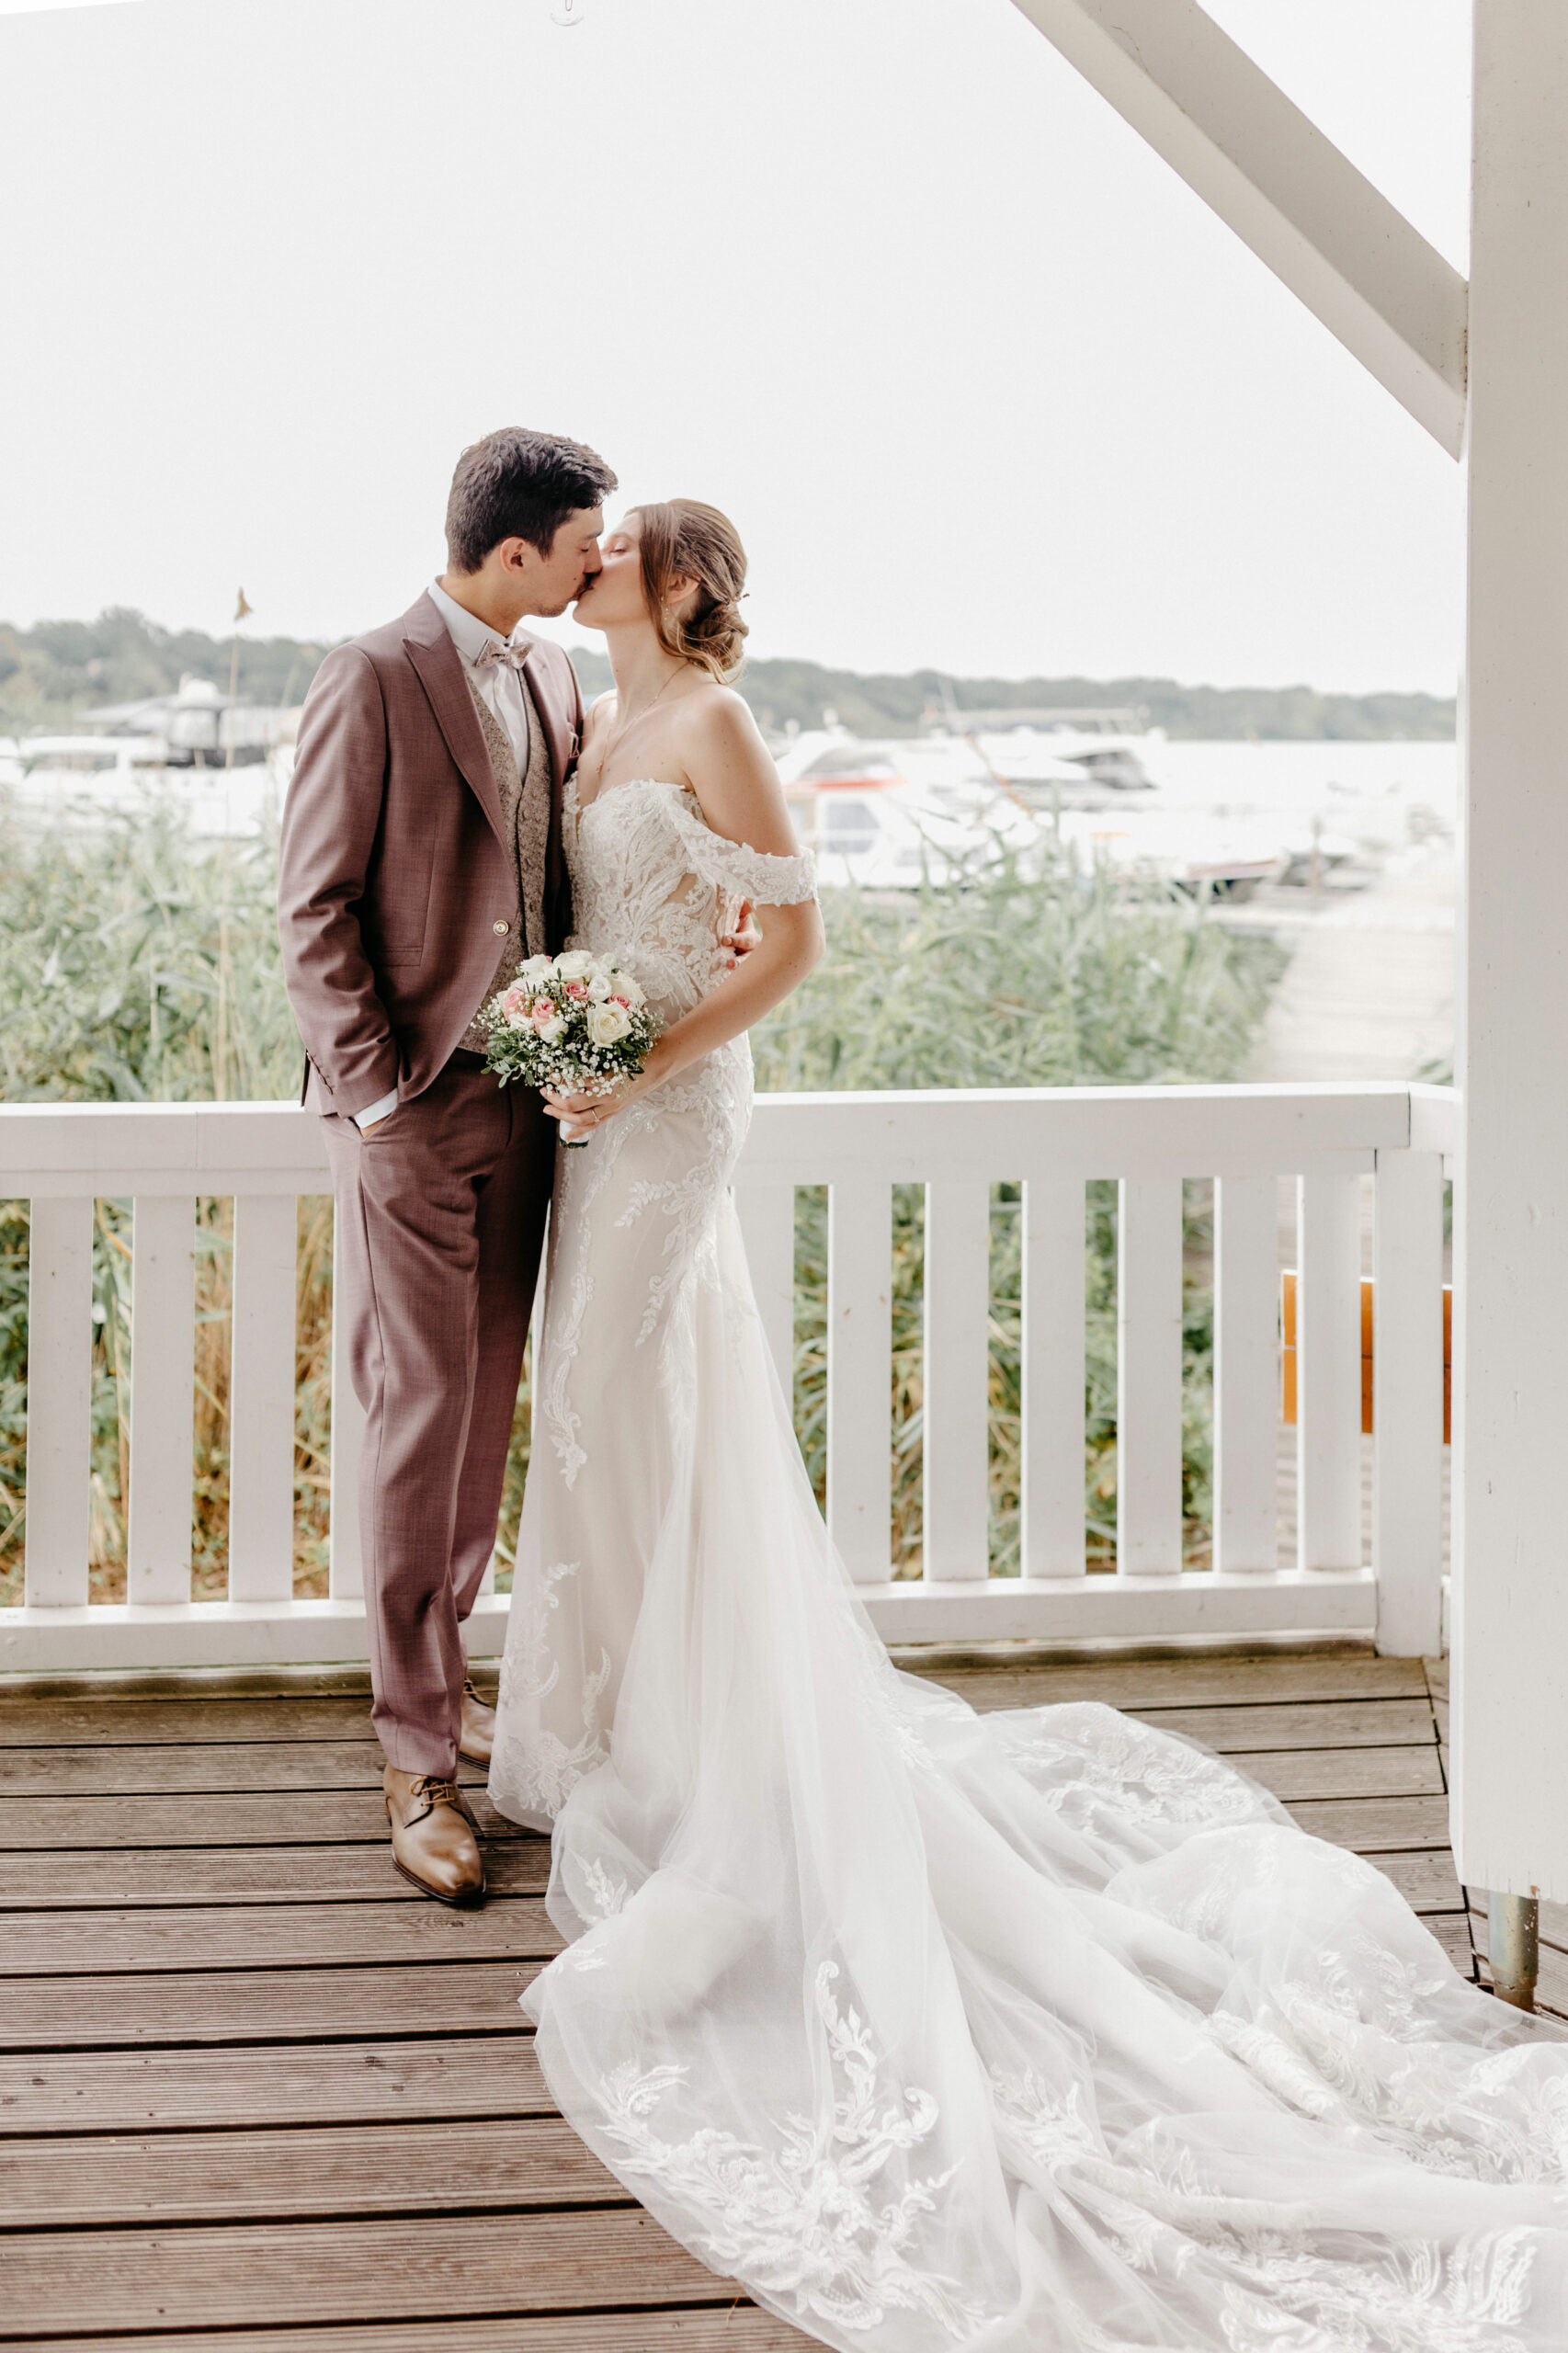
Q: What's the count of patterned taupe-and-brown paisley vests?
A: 1